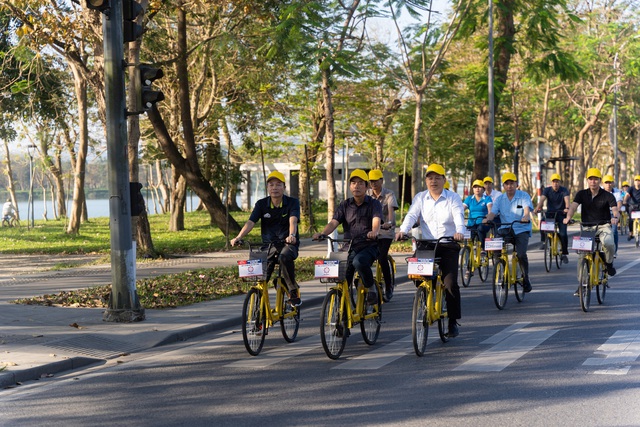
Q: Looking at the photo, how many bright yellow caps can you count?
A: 13